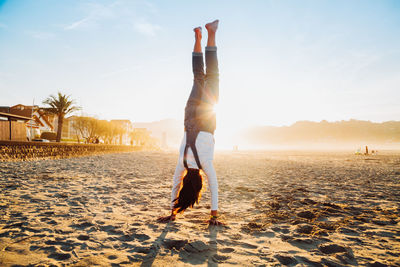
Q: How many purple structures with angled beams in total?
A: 0